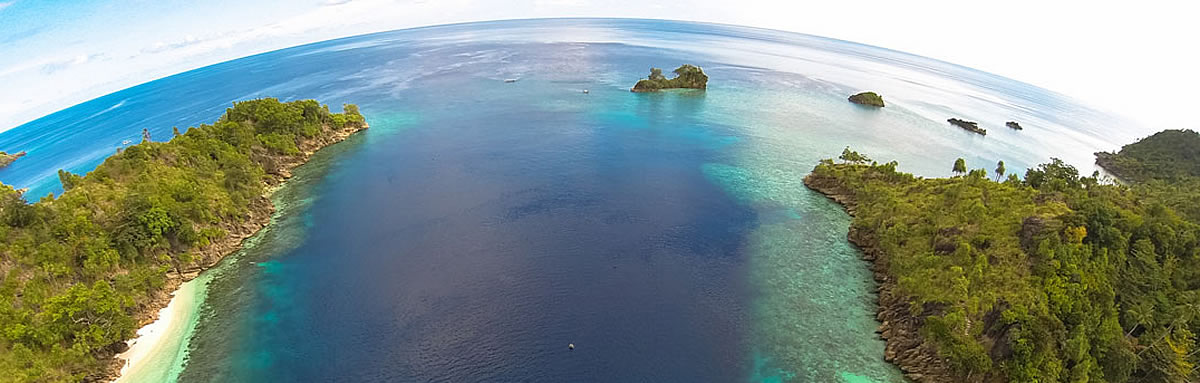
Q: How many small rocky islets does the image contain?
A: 4